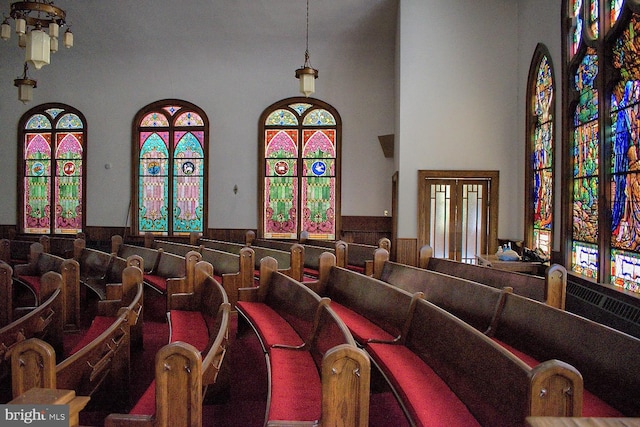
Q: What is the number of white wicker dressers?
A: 0